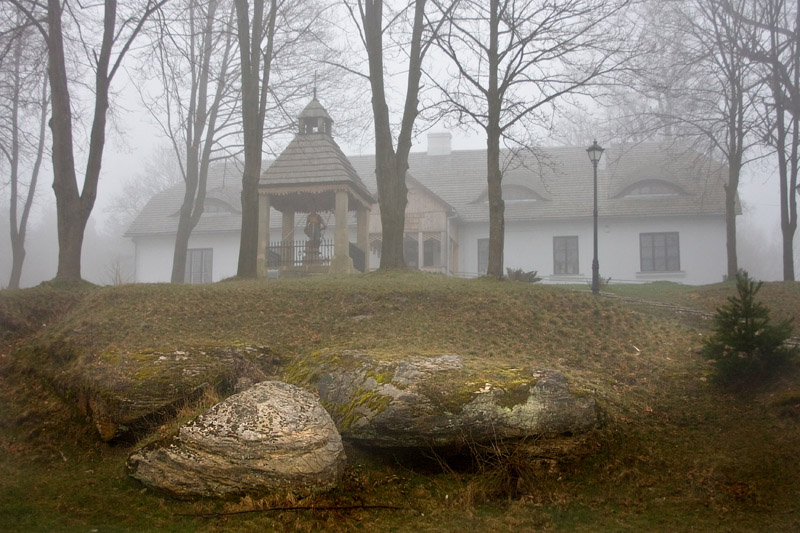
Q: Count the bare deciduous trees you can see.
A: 8